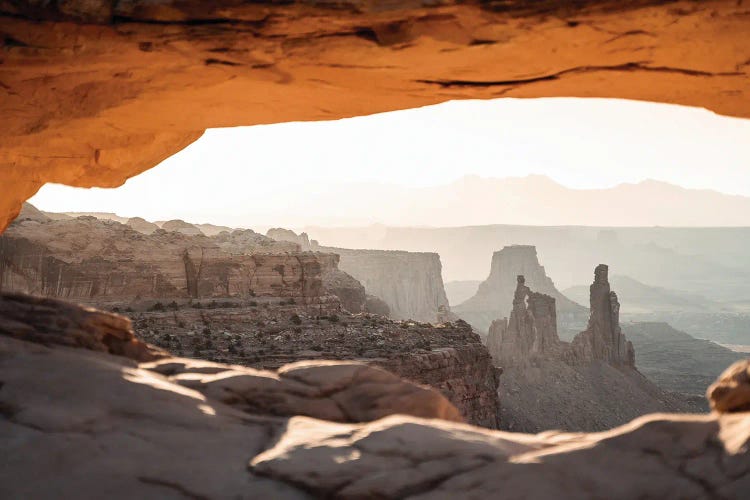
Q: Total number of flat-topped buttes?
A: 1